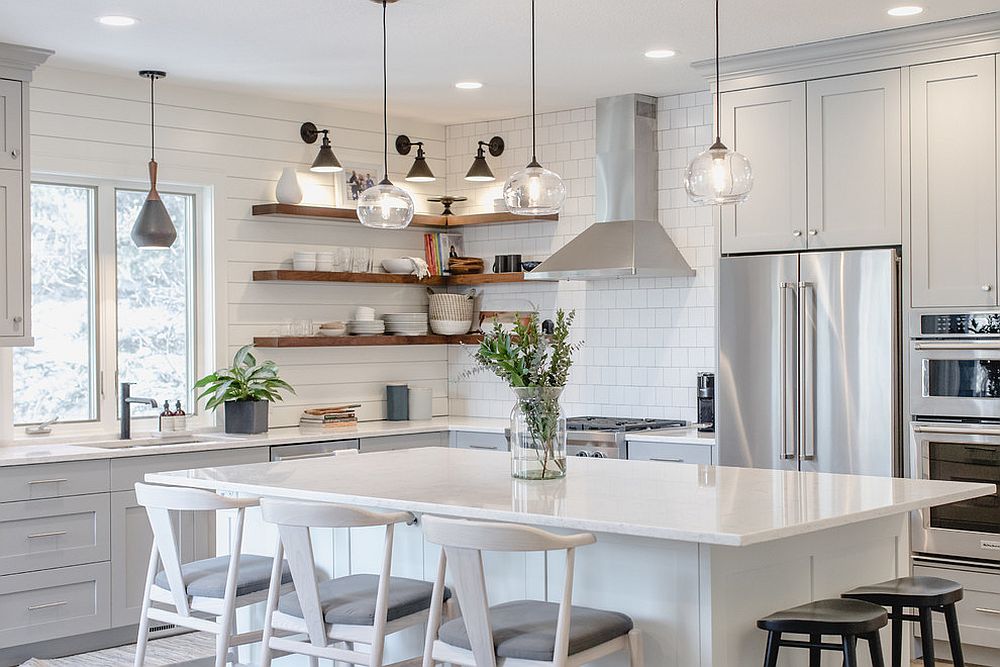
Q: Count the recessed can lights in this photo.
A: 4